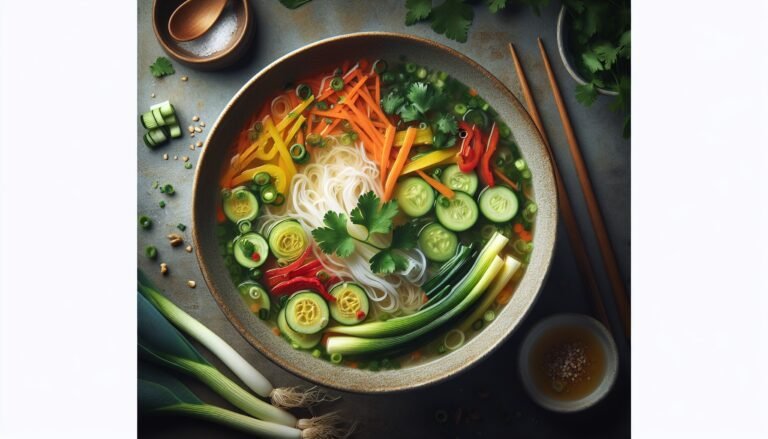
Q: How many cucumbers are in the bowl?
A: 12